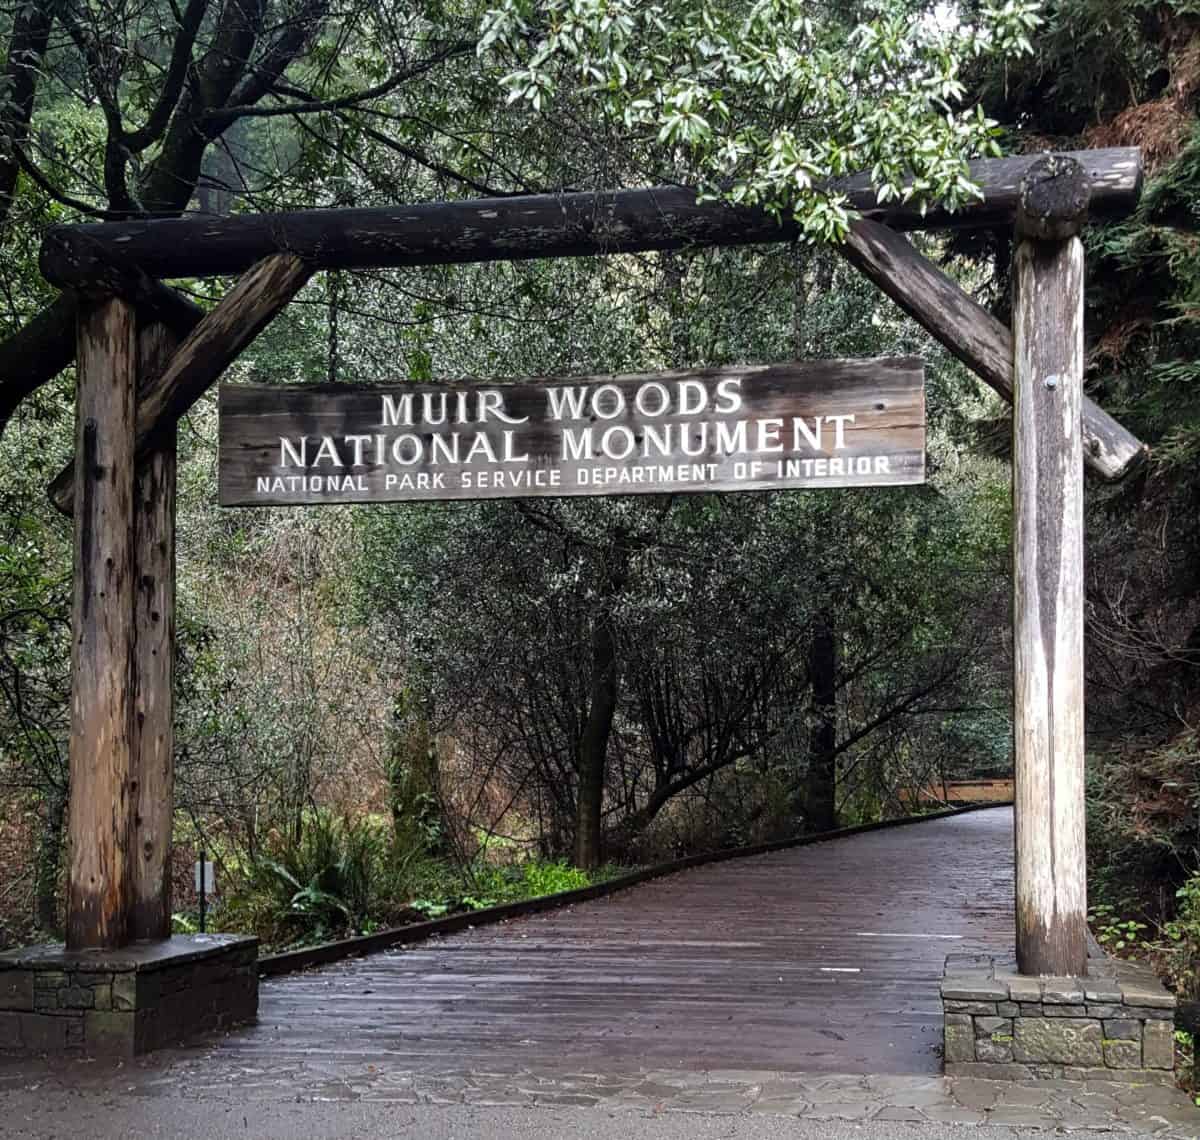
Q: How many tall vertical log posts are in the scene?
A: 3